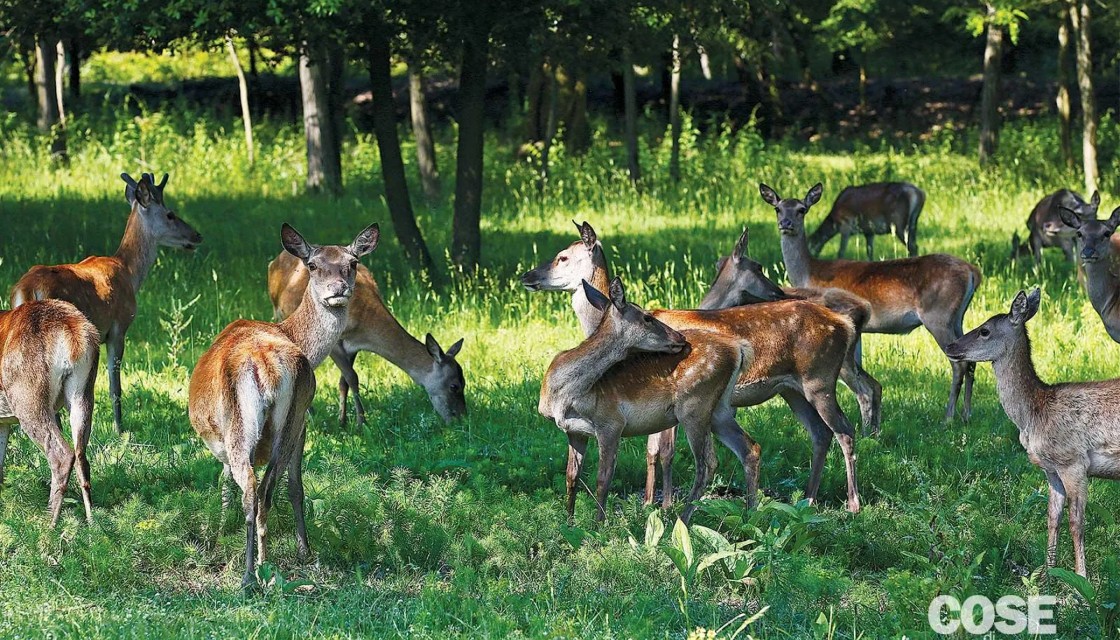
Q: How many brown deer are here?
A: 12